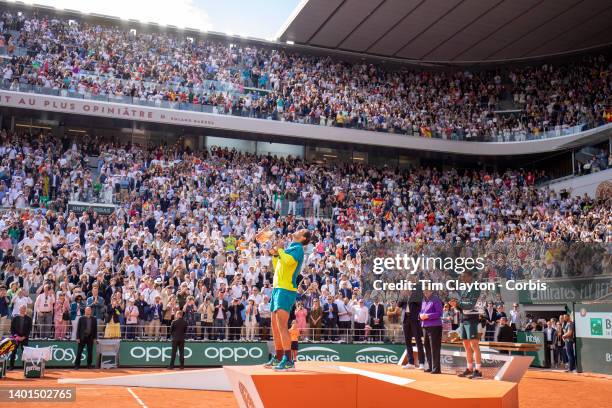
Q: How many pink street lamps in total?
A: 0